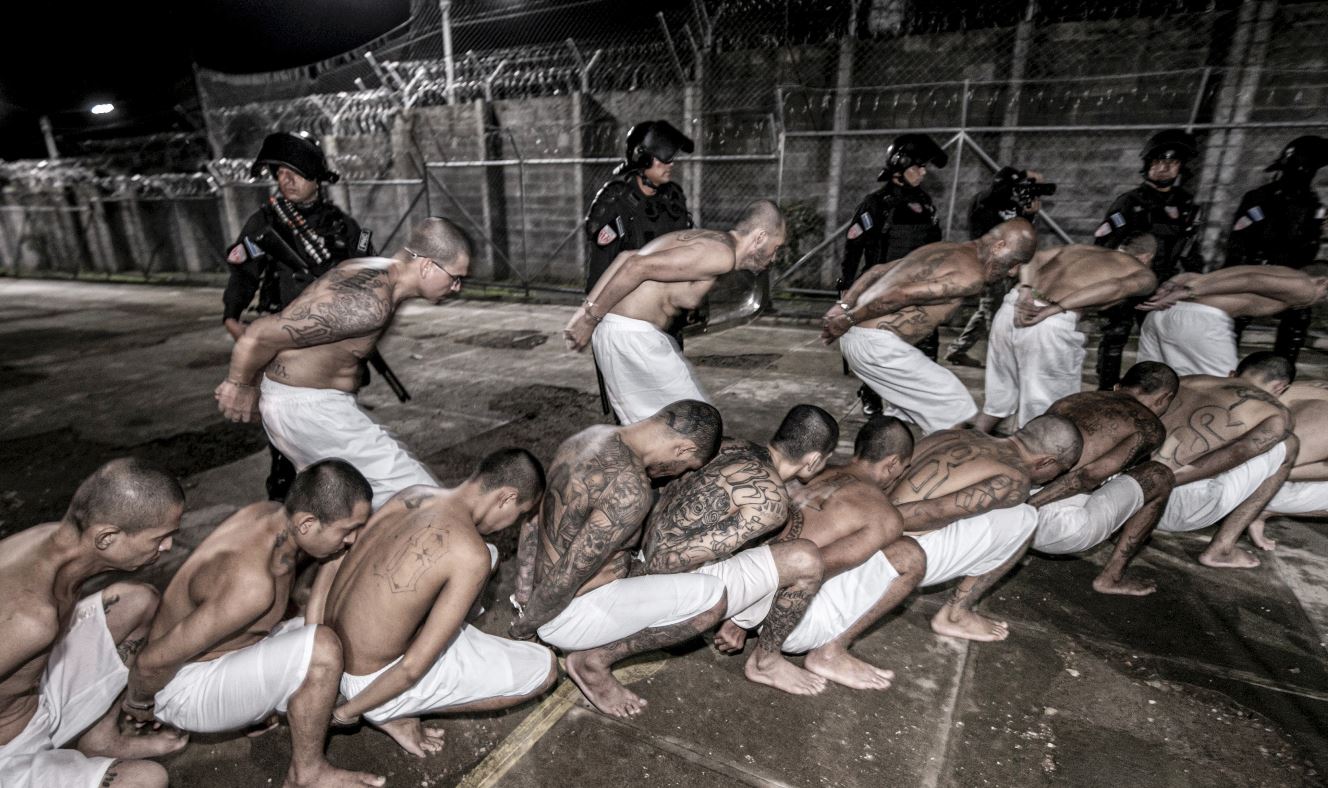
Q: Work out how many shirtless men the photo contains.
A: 15